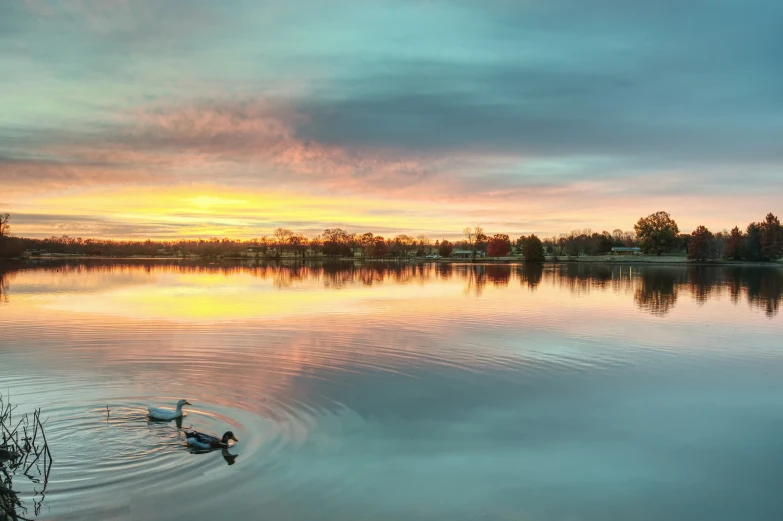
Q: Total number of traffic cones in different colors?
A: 0